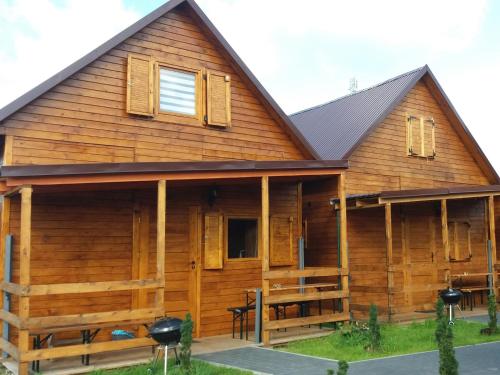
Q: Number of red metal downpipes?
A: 0